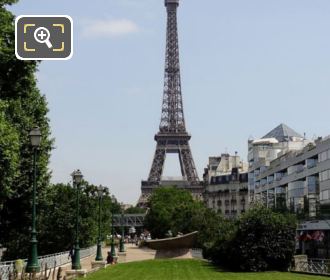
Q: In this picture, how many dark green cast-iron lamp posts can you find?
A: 5